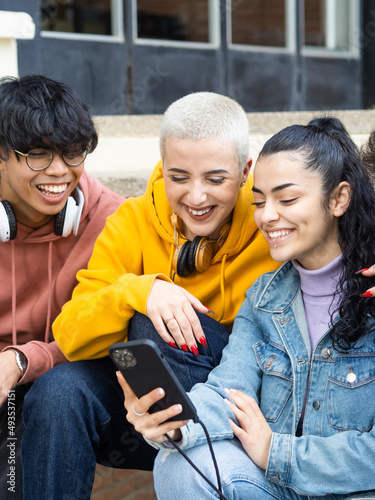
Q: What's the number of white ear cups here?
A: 2